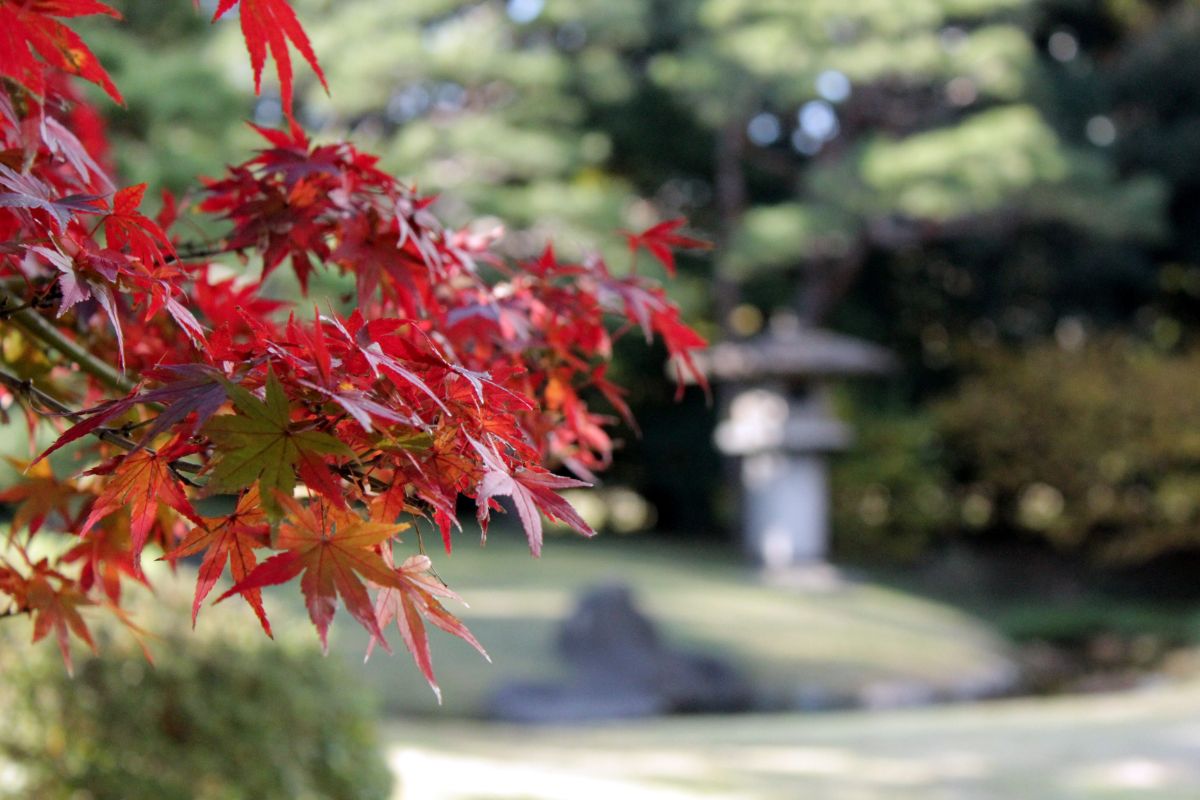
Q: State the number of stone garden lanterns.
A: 1